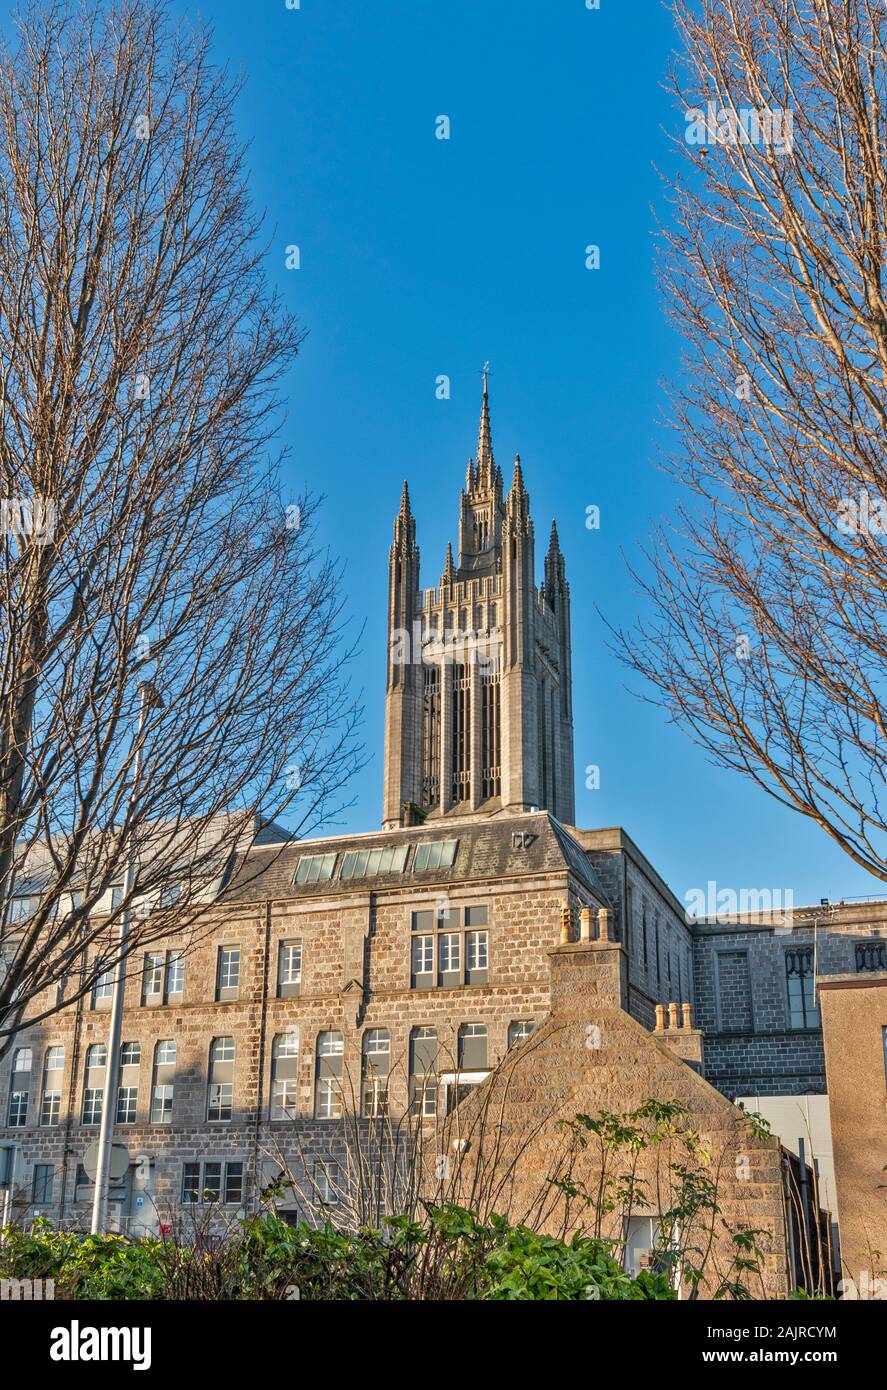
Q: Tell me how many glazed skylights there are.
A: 3